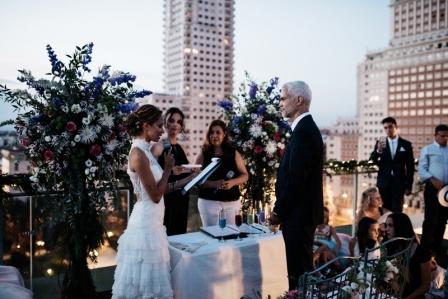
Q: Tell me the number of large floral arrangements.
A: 2